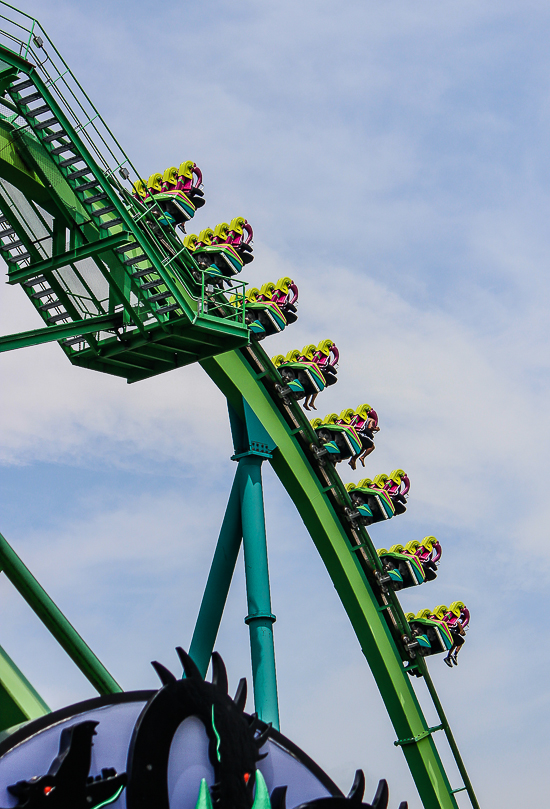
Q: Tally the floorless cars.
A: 8